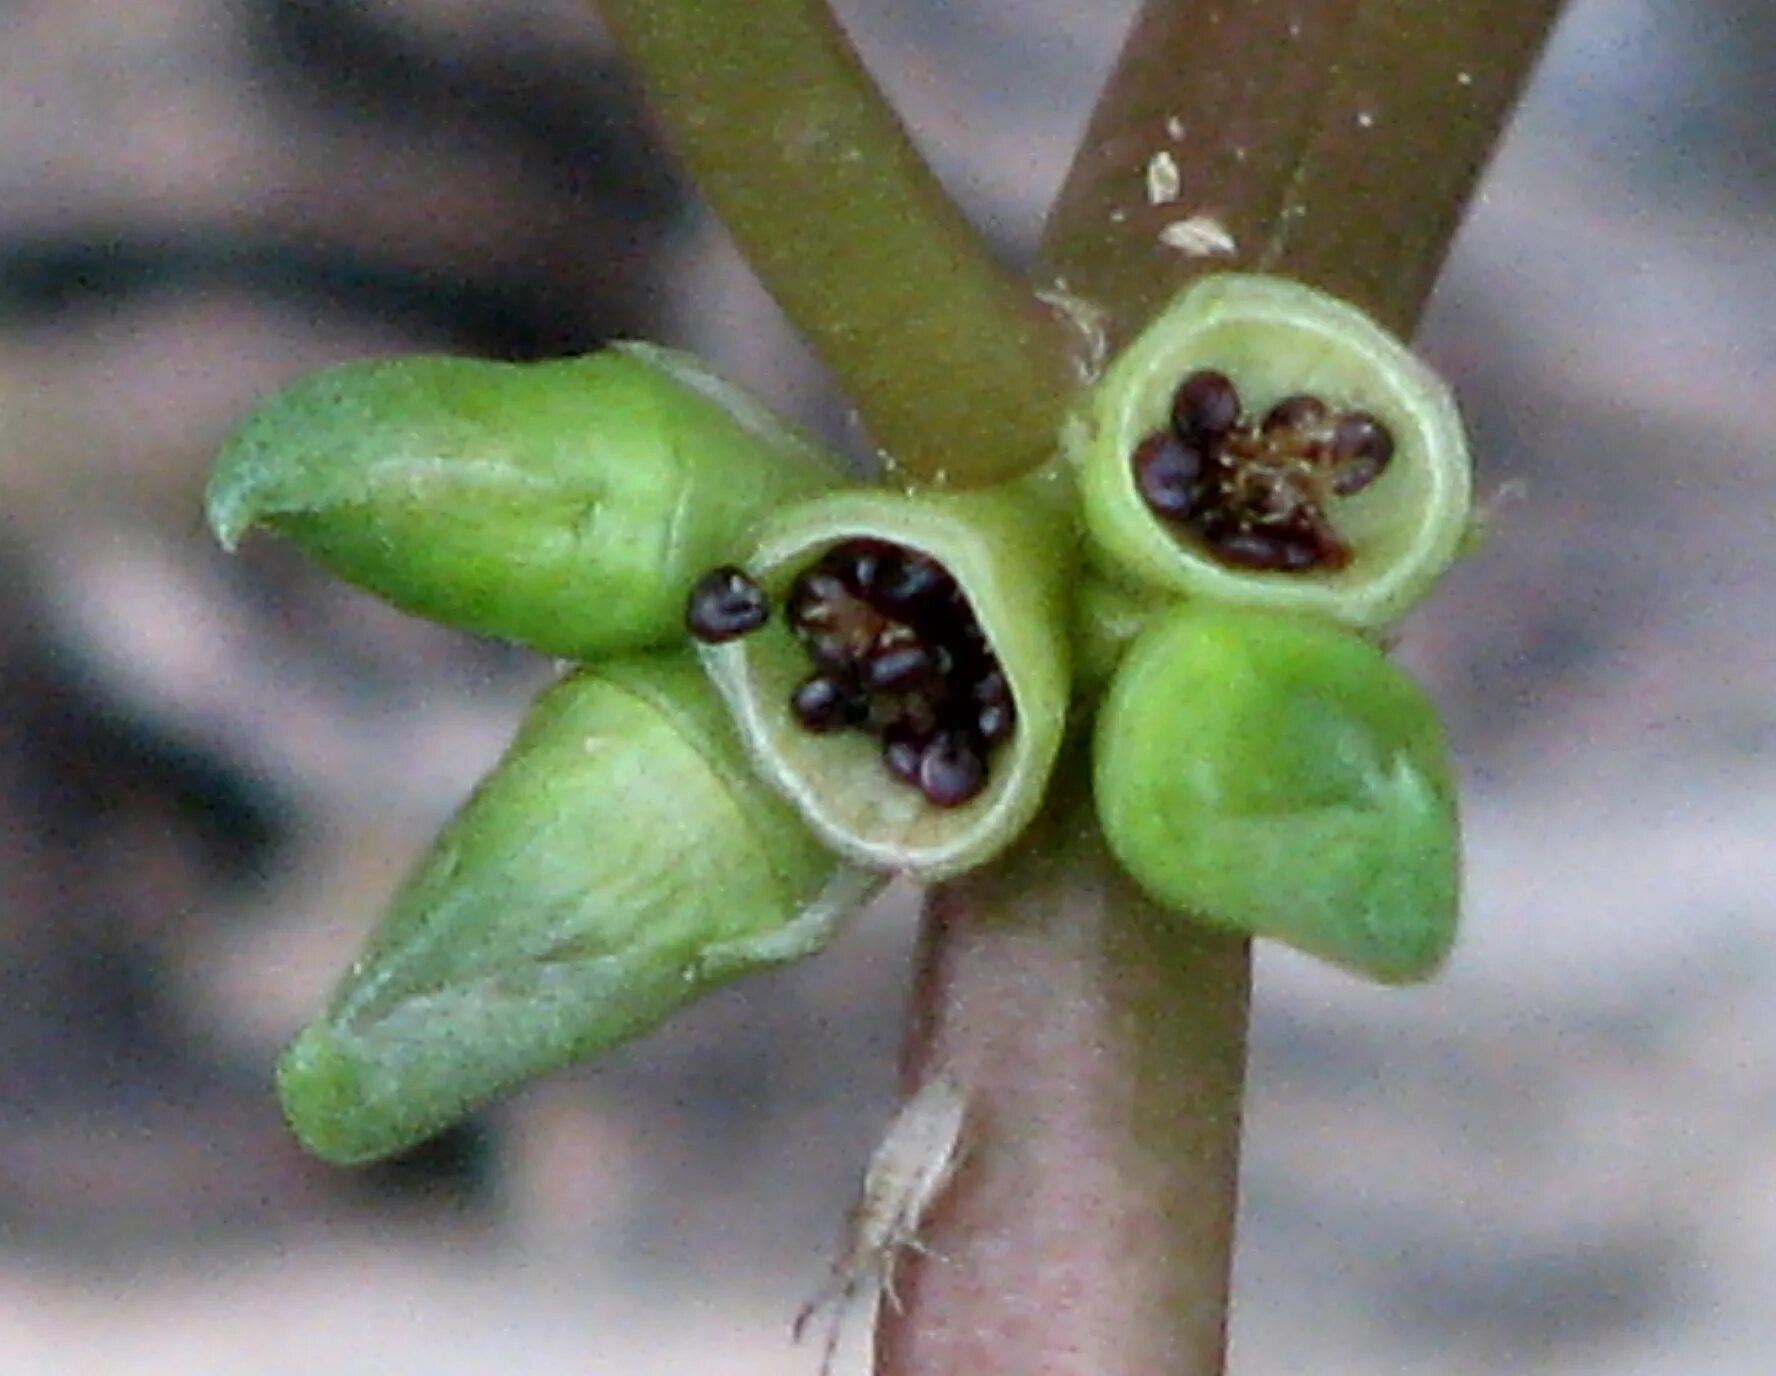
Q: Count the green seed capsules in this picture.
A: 5